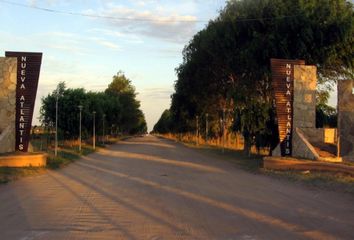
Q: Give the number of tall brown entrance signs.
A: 2